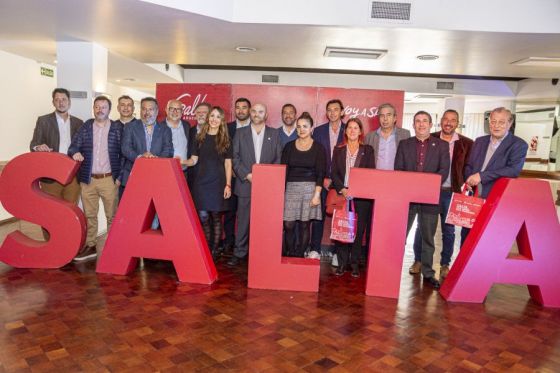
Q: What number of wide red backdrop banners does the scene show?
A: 1